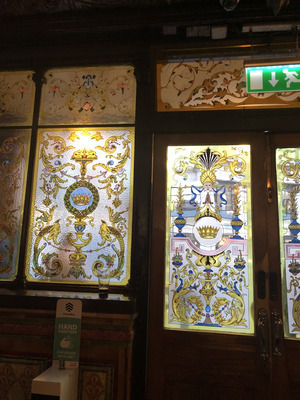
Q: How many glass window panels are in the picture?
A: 7